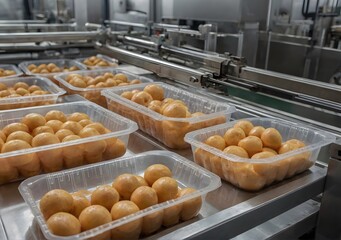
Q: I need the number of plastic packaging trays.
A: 9